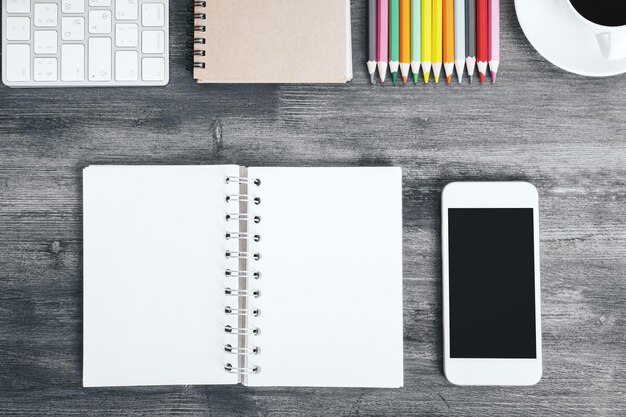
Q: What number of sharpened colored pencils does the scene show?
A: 12